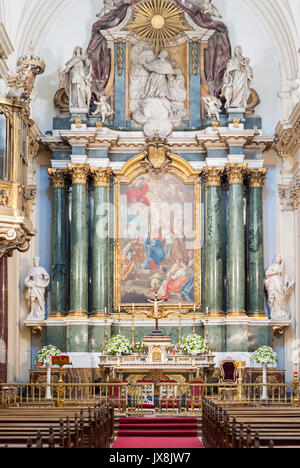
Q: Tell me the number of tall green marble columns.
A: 6